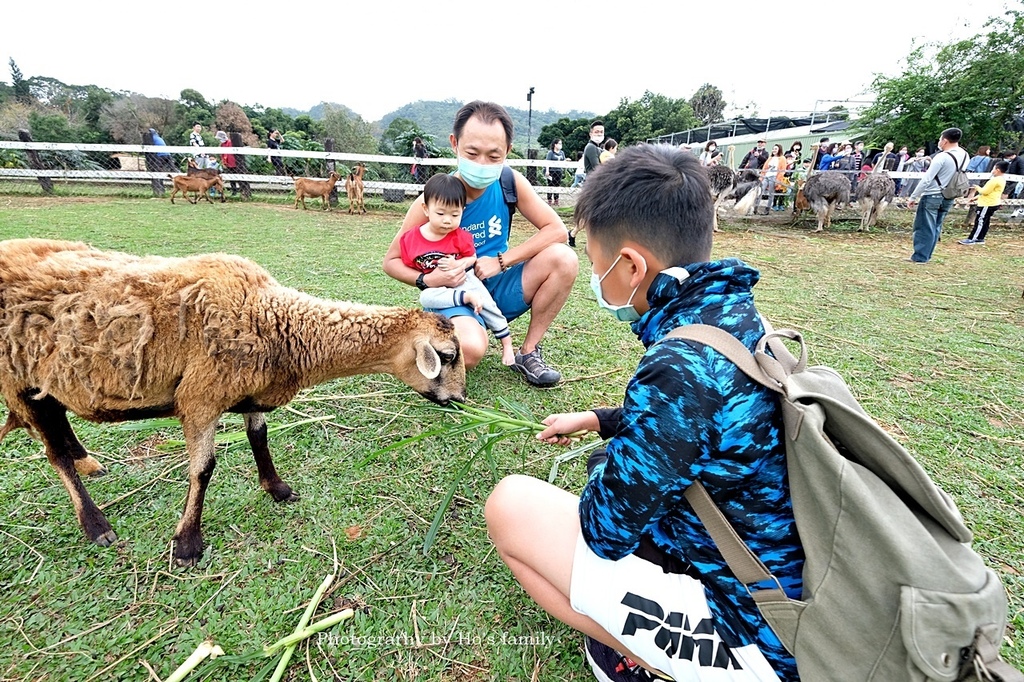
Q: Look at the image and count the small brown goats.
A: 4